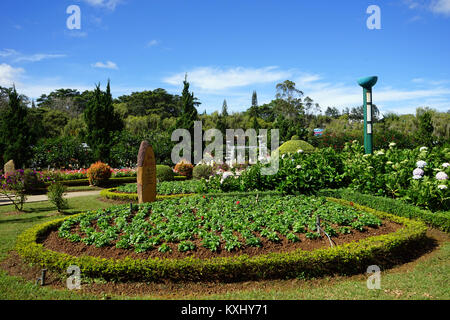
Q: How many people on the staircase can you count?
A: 0